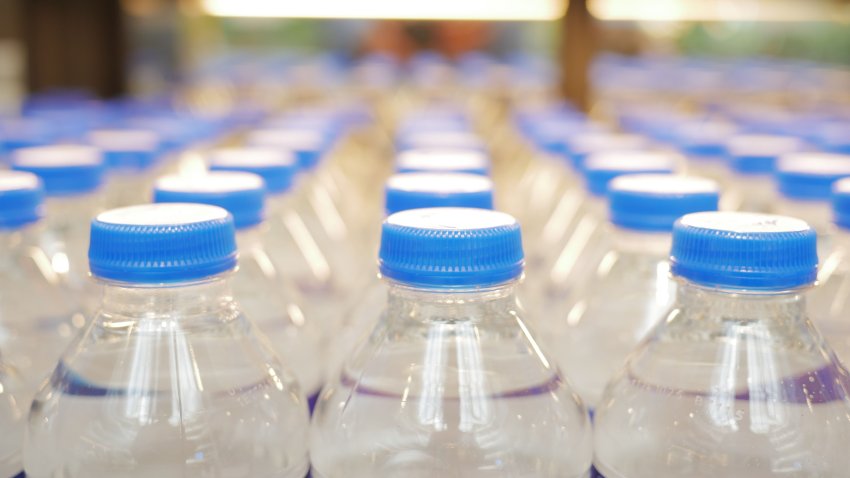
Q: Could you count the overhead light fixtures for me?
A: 2